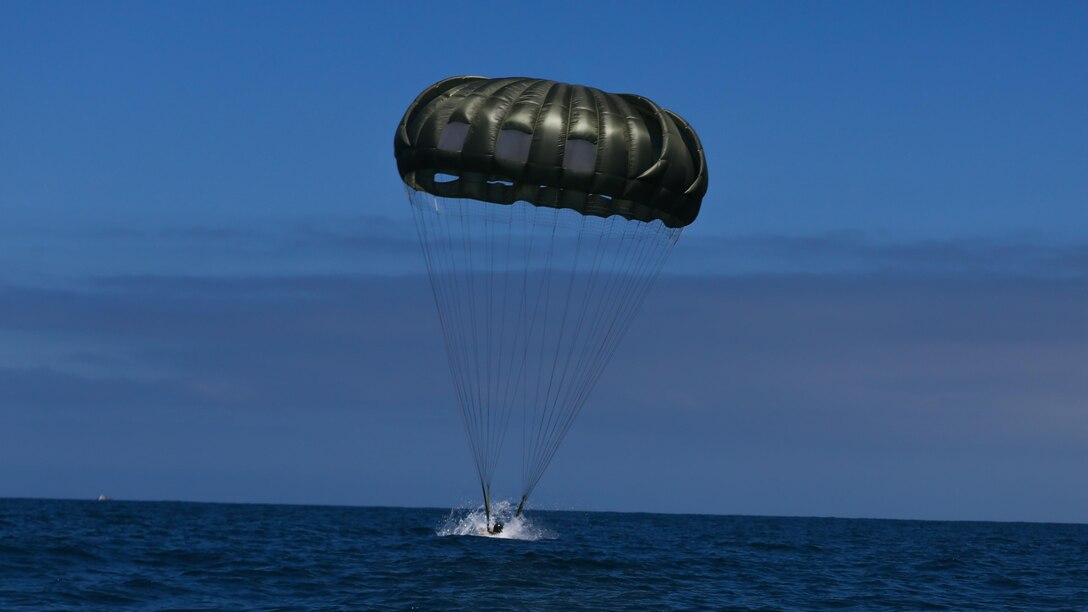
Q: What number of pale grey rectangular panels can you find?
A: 3